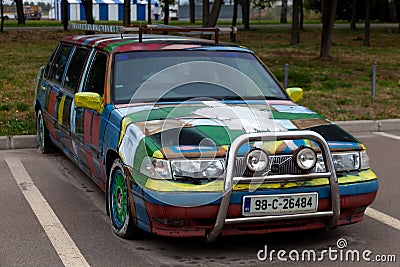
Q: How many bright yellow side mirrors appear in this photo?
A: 2